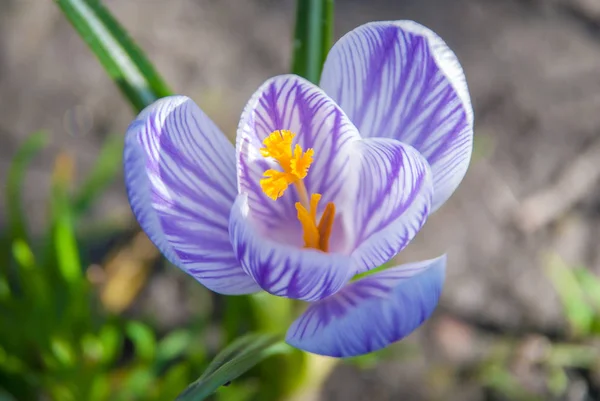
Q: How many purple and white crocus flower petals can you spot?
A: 6